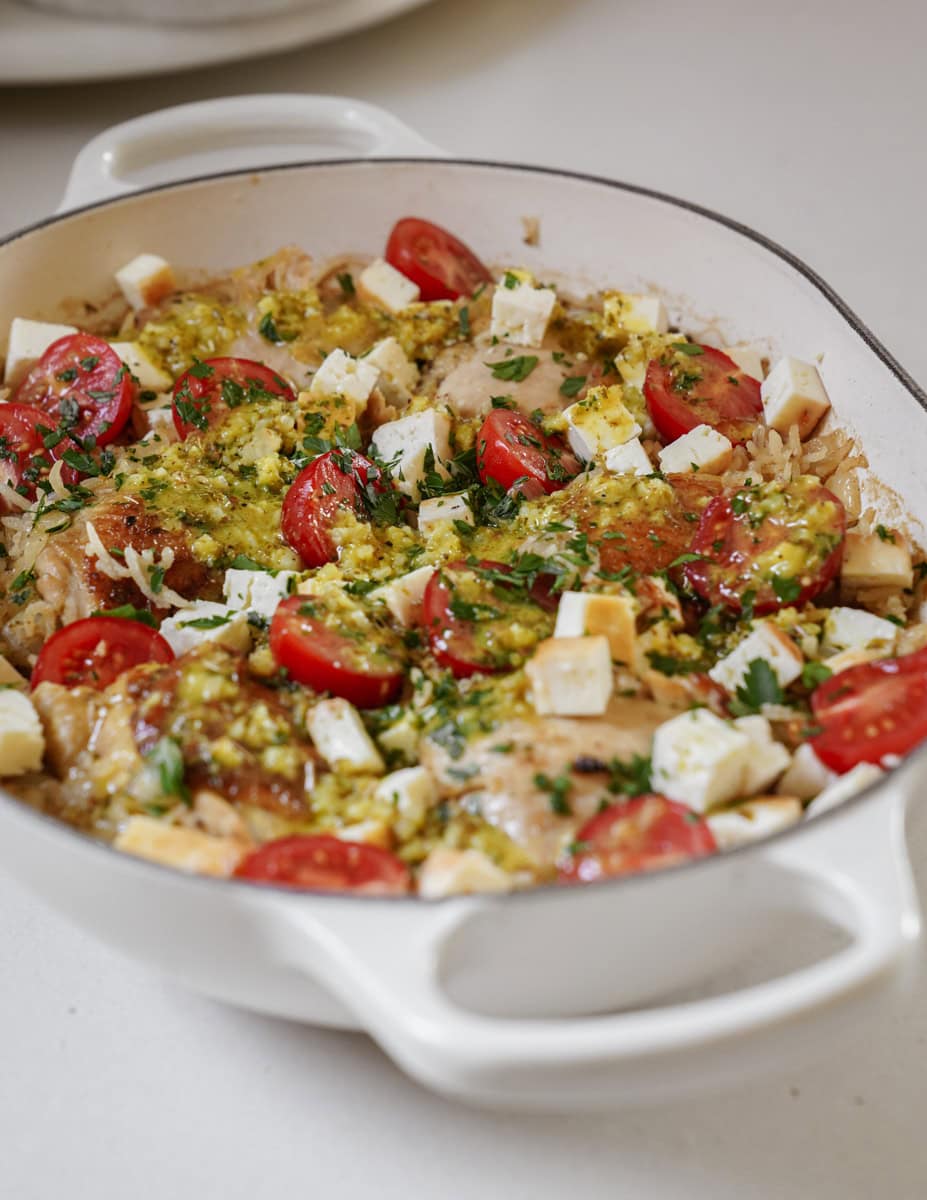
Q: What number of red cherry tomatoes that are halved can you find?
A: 14